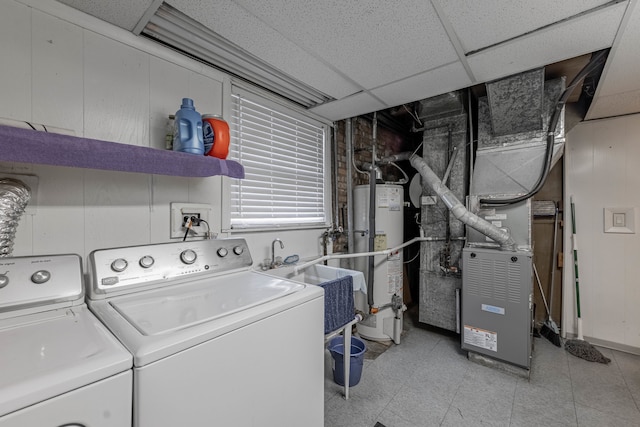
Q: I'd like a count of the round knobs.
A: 7